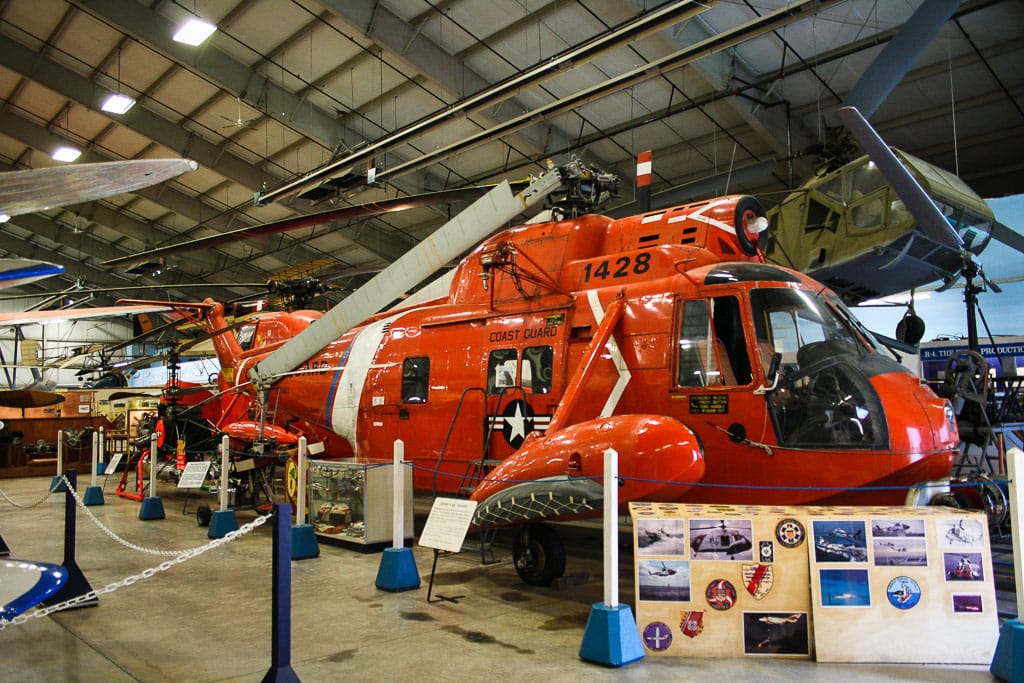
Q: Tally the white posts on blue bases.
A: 9